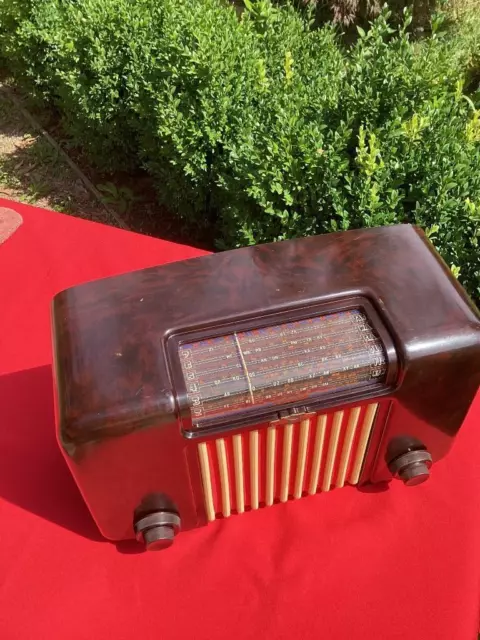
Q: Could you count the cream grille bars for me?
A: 11